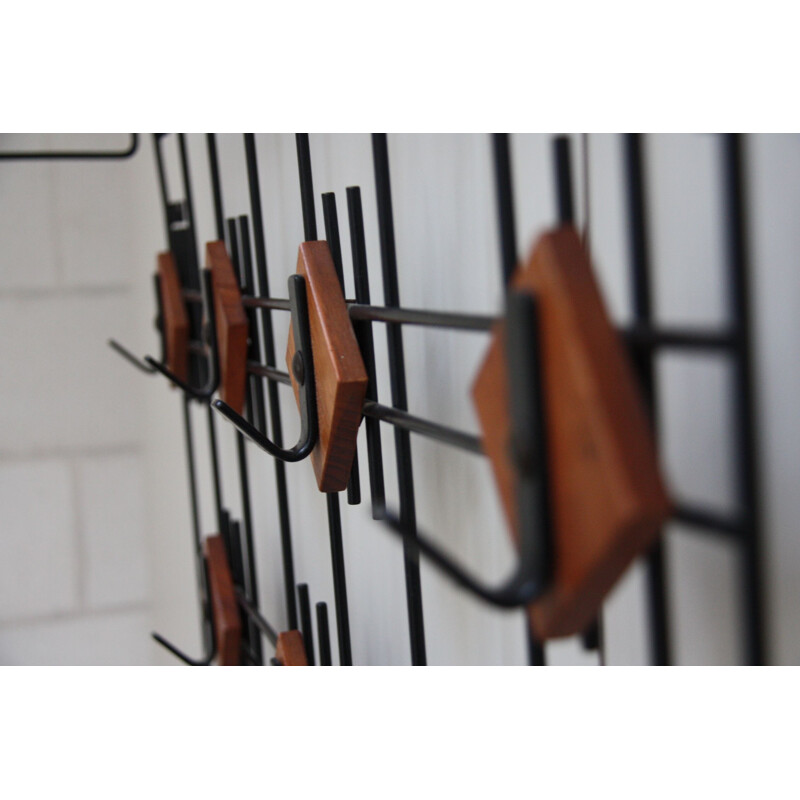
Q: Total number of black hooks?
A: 5